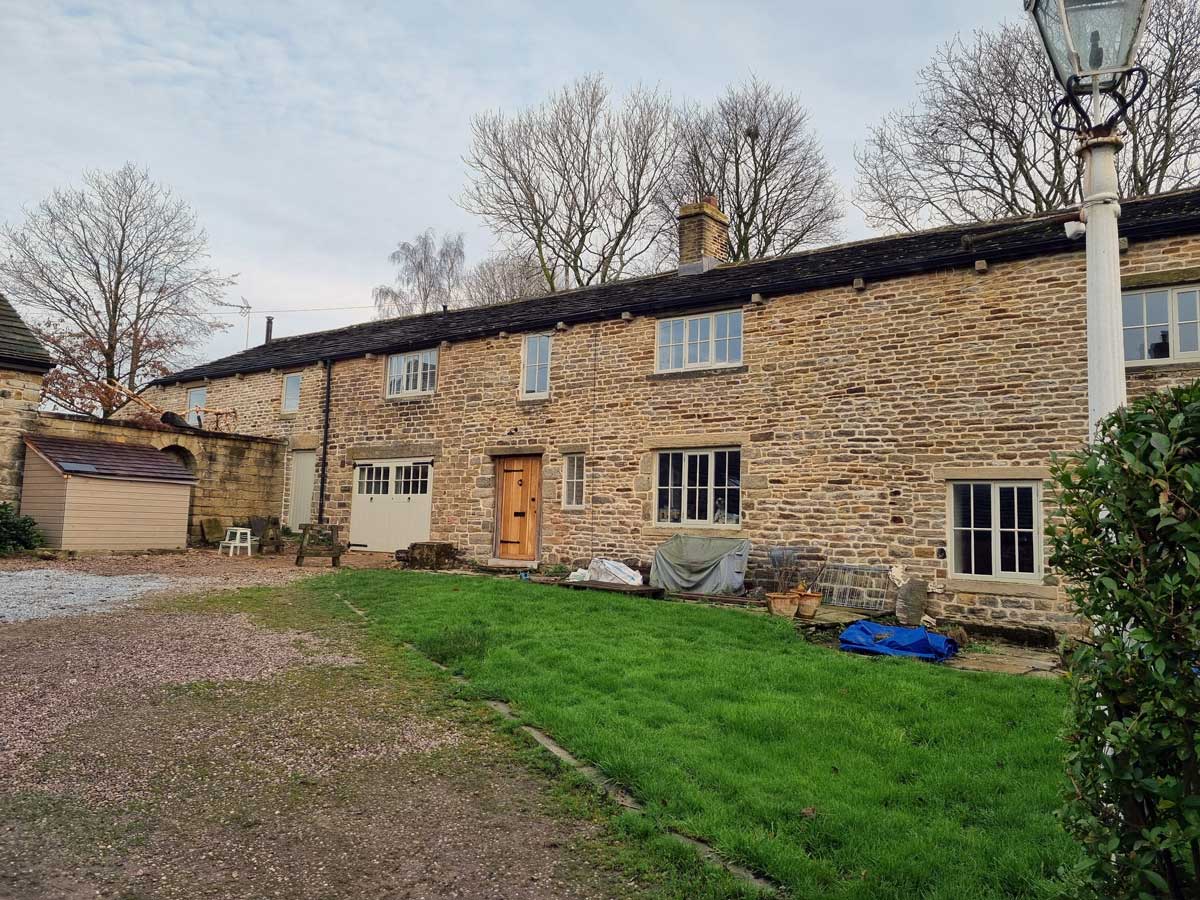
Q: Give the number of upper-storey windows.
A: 6